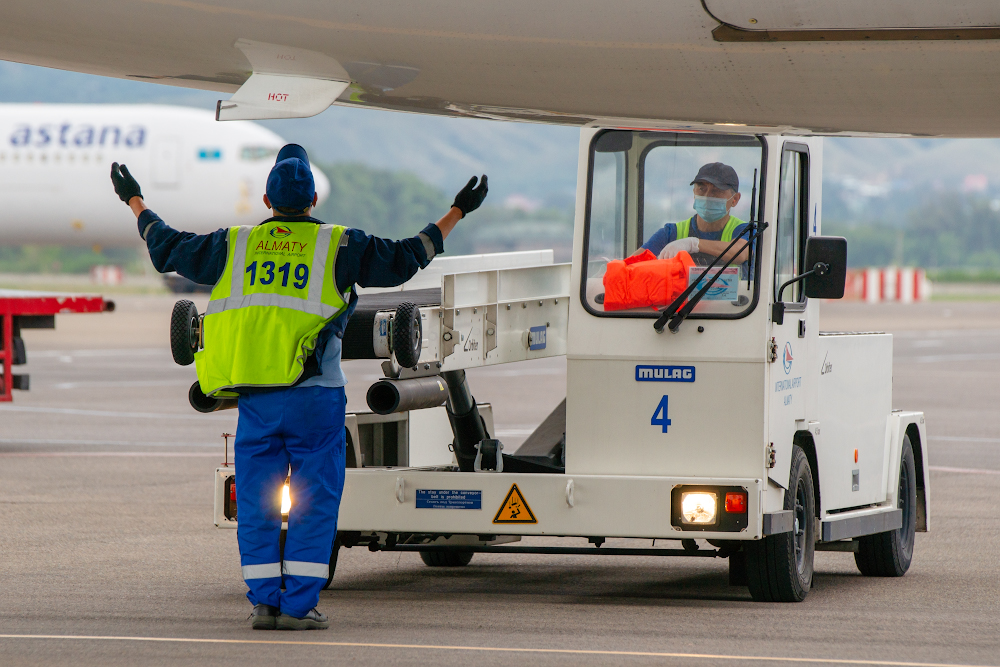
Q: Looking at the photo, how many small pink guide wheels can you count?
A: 0